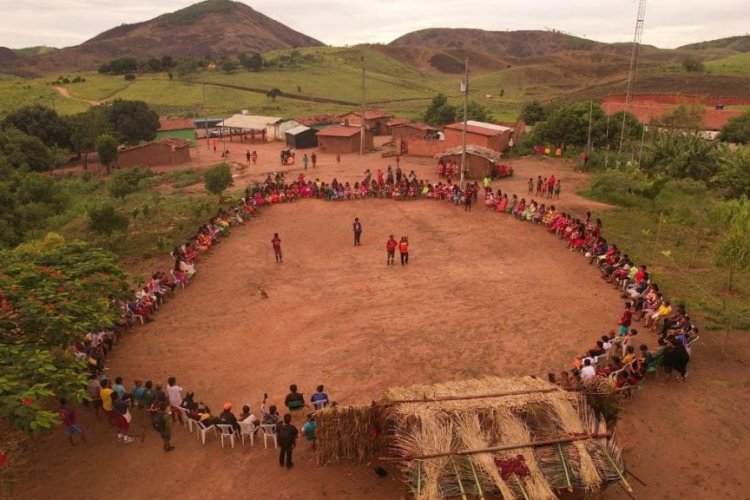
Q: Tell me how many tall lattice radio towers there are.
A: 1